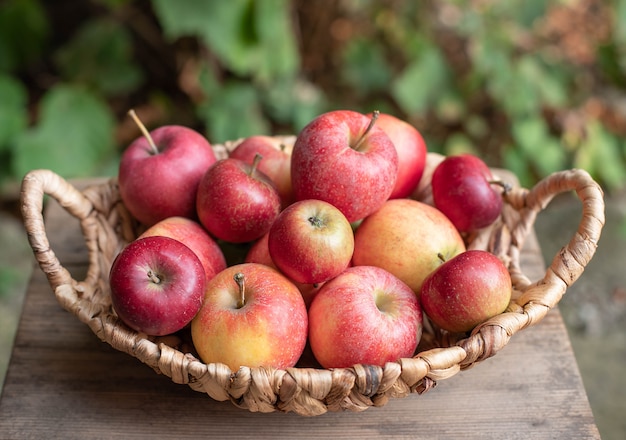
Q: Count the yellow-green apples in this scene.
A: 1